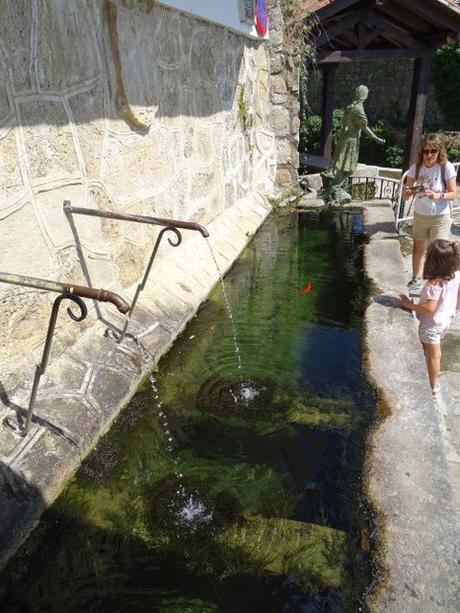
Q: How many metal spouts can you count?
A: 2